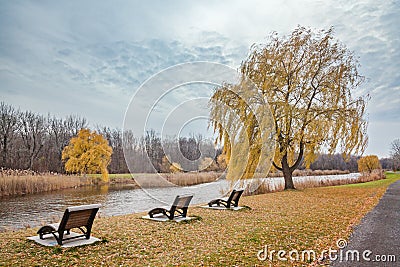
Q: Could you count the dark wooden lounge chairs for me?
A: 3